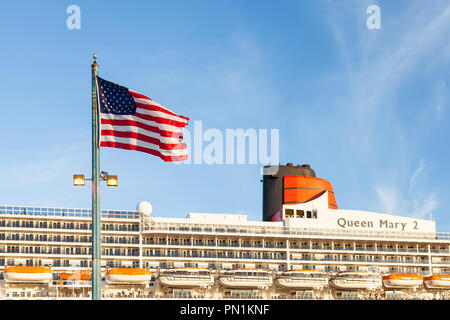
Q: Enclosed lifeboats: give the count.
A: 8